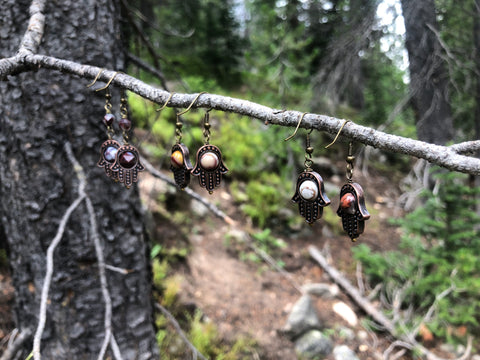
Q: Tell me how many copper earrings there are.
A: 6